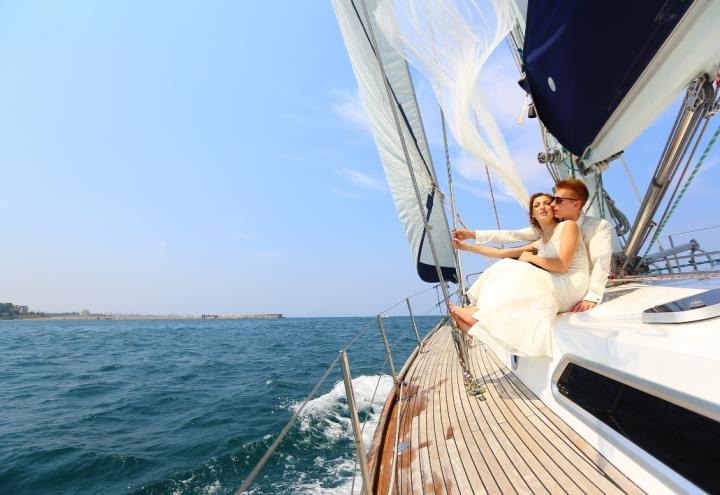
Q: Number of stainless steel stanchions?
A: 3